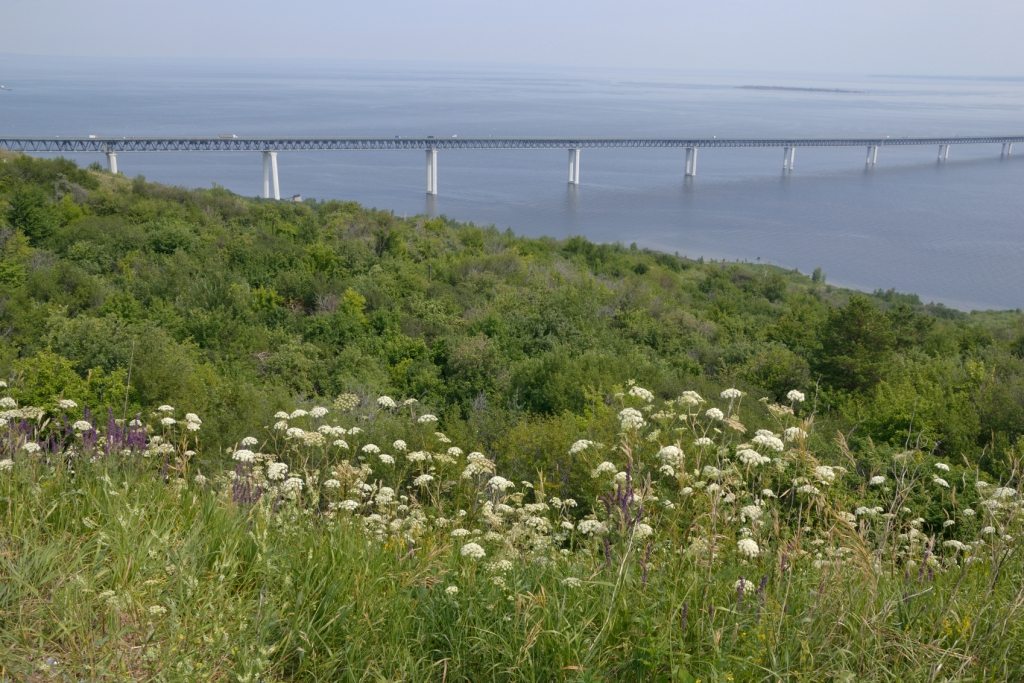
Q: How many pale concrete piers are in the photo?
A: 9